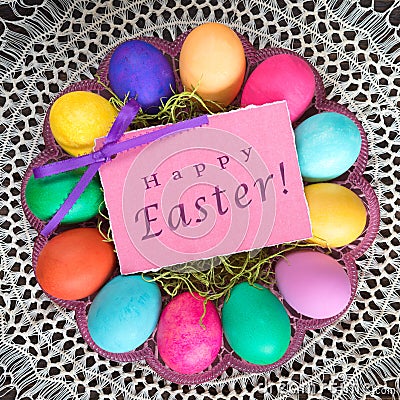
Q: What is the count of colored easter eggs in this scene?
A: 12